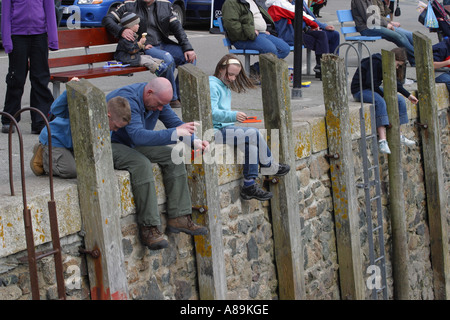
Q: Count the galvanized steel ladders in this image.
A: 1